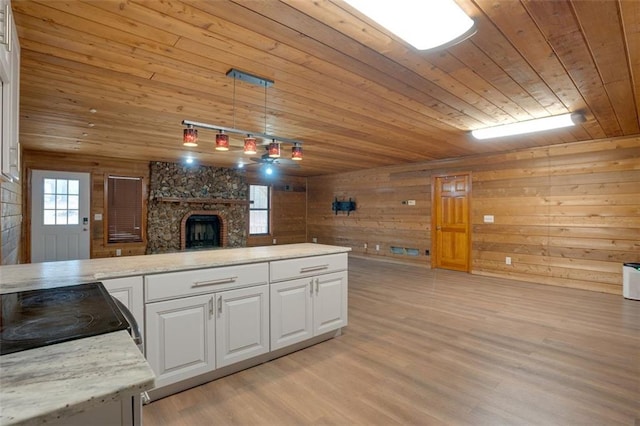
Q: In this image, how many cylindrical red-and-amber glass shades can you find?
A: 5